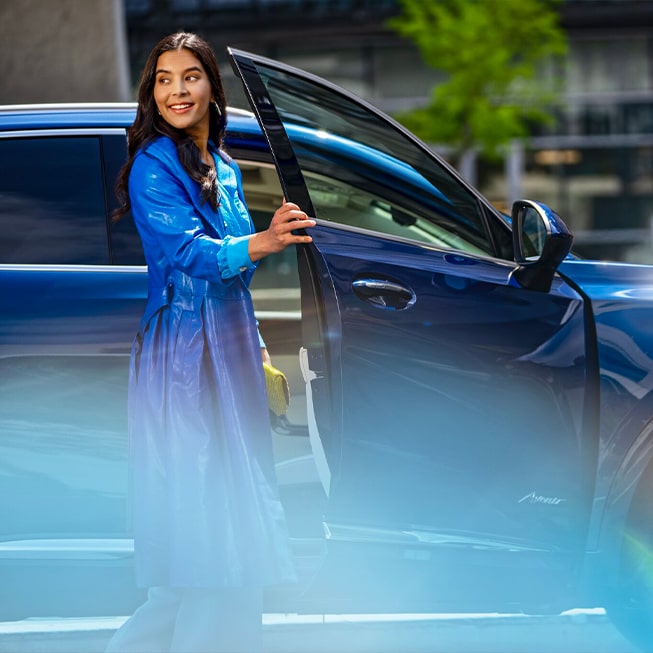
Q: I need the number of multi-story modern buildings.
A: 1